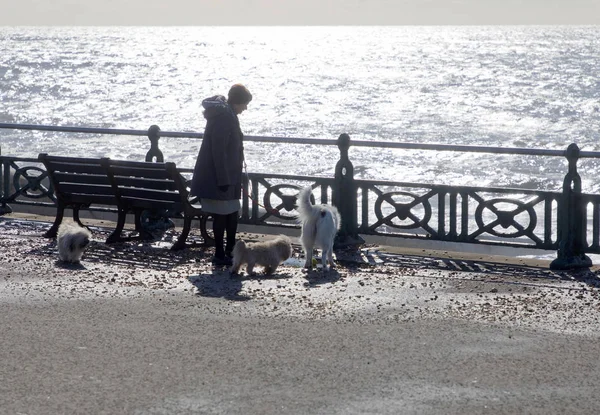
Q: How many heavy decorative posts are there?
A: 3